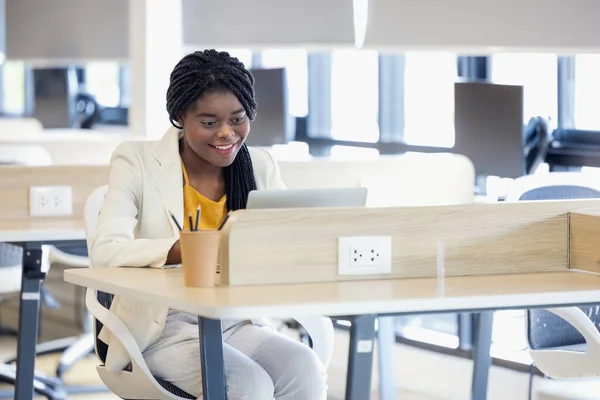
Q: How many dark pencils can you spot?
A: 4